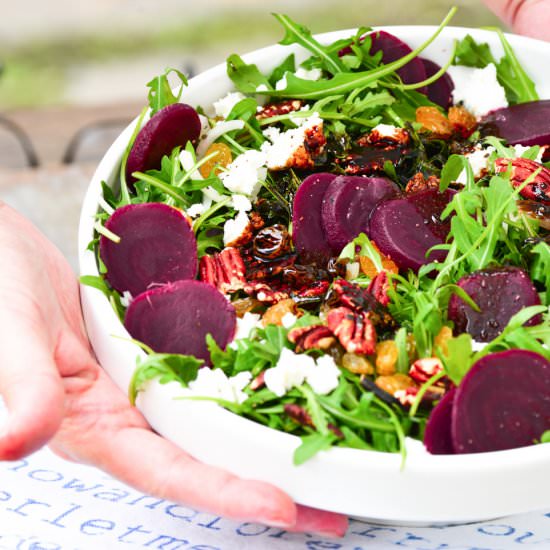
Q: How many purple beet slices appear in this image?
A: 12